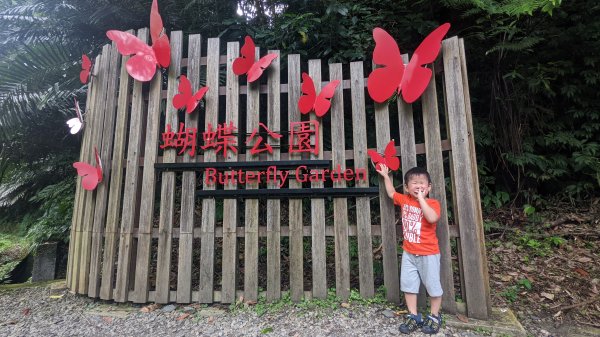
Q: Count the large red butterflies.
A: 2